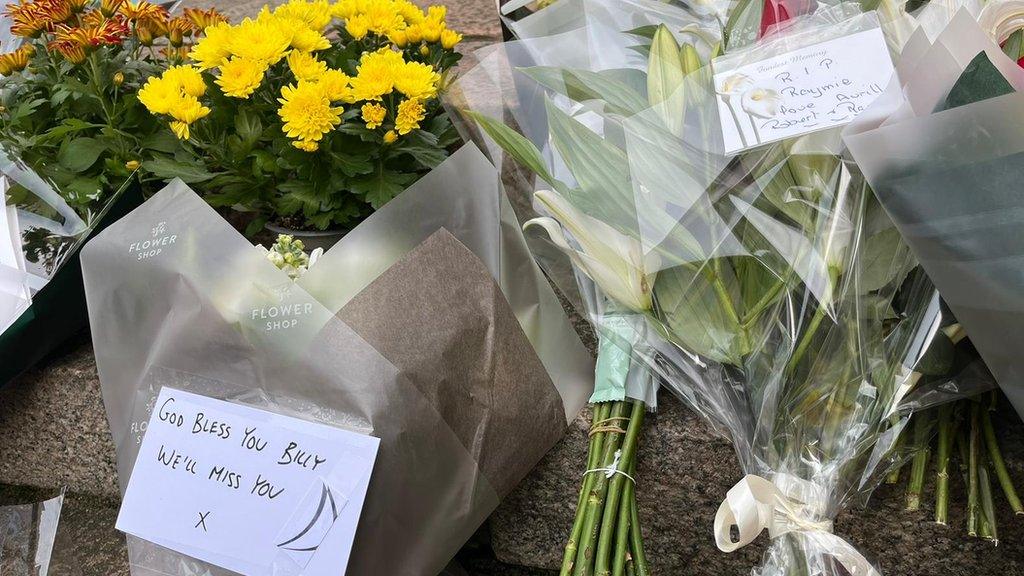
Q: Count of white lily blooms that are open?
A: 1